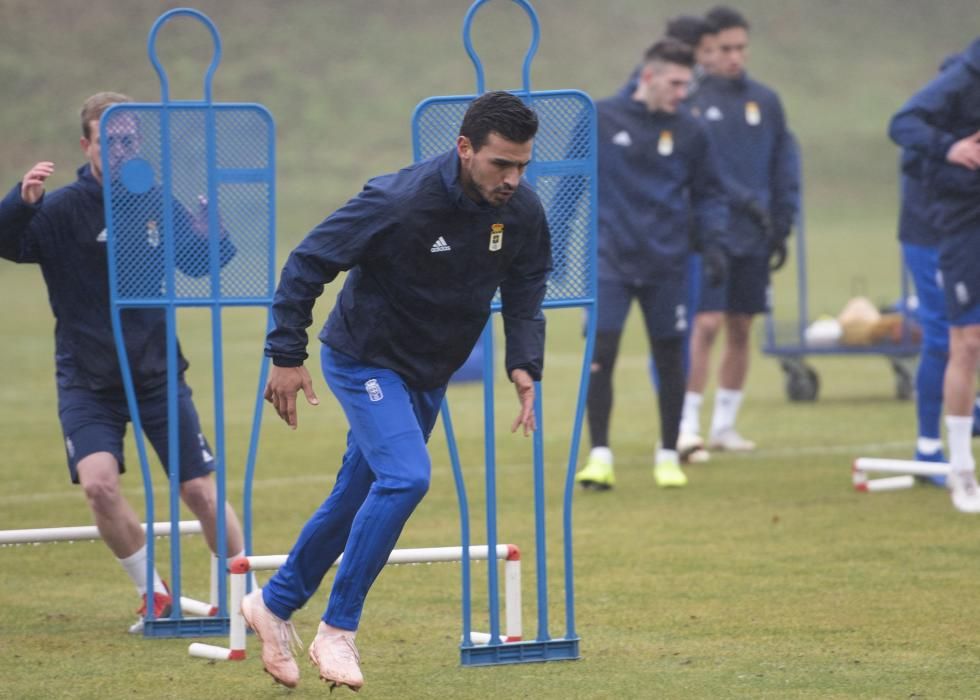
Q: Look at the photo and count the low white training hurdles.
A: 3